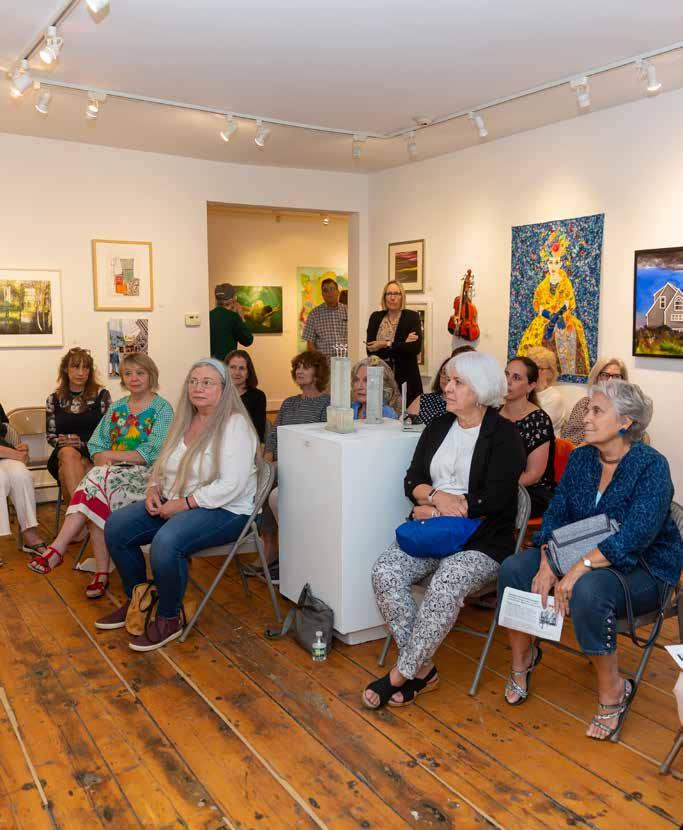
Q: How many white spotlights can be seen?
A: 12